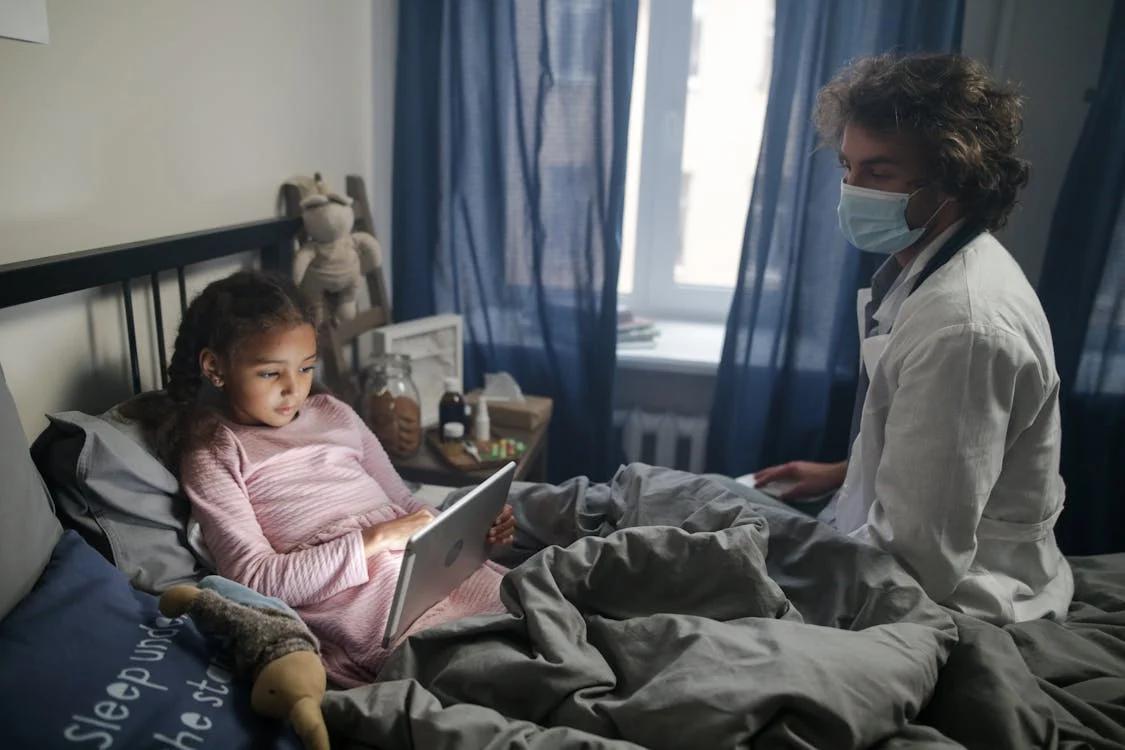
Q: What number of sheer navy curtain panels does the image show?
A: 3